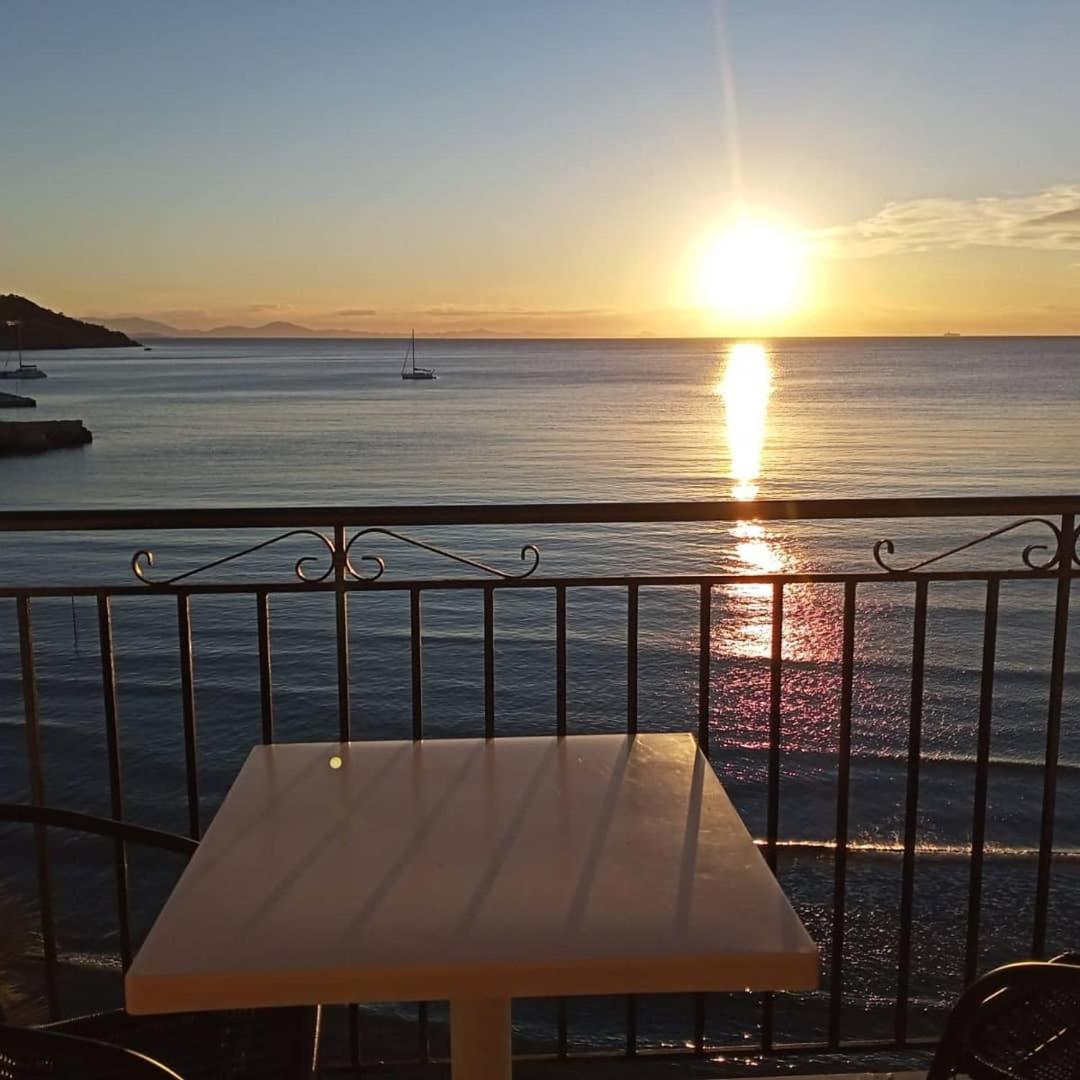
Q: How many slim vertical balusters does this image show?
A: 15